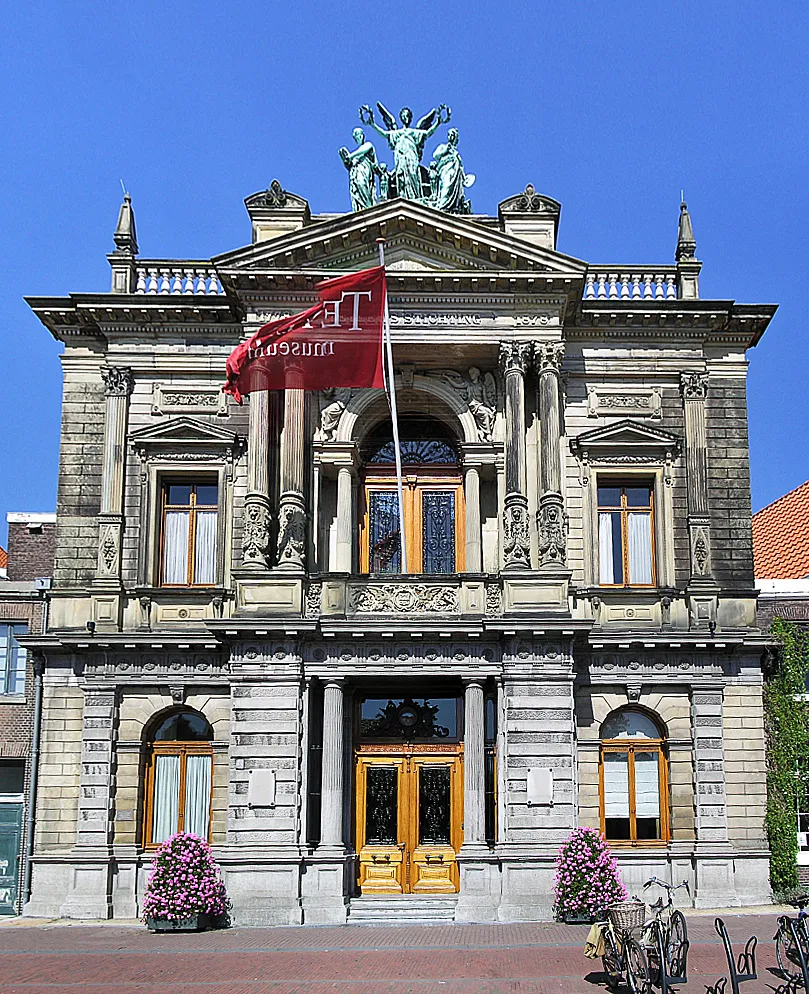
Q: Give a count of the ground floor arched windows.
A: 2